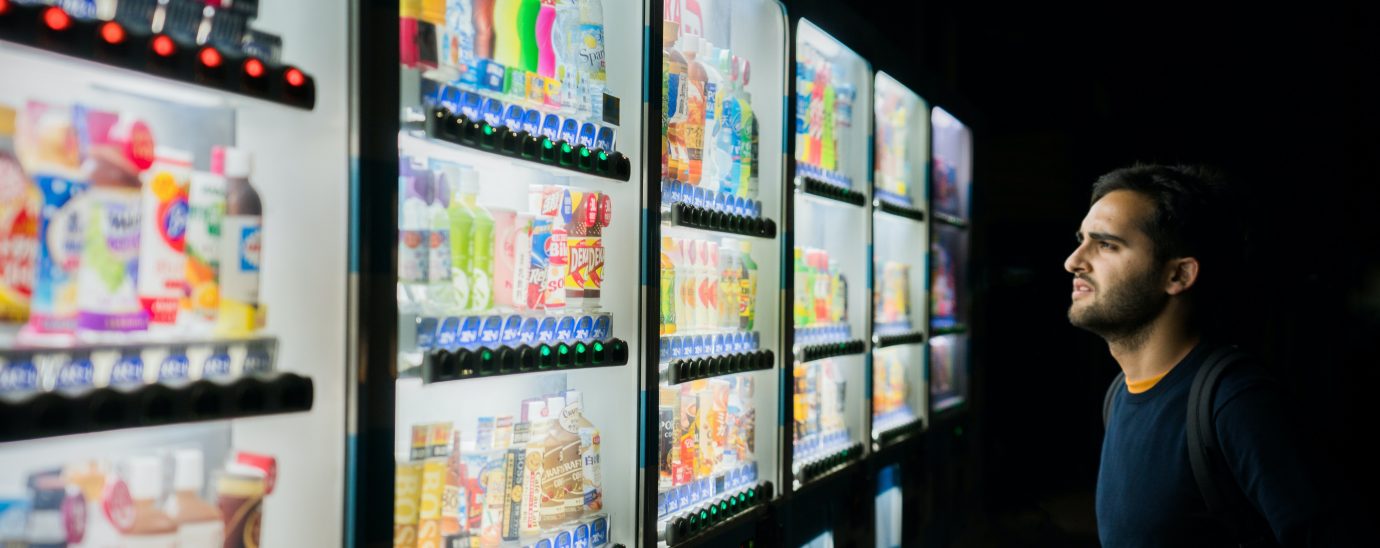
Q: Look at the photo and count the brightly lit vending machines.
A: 6